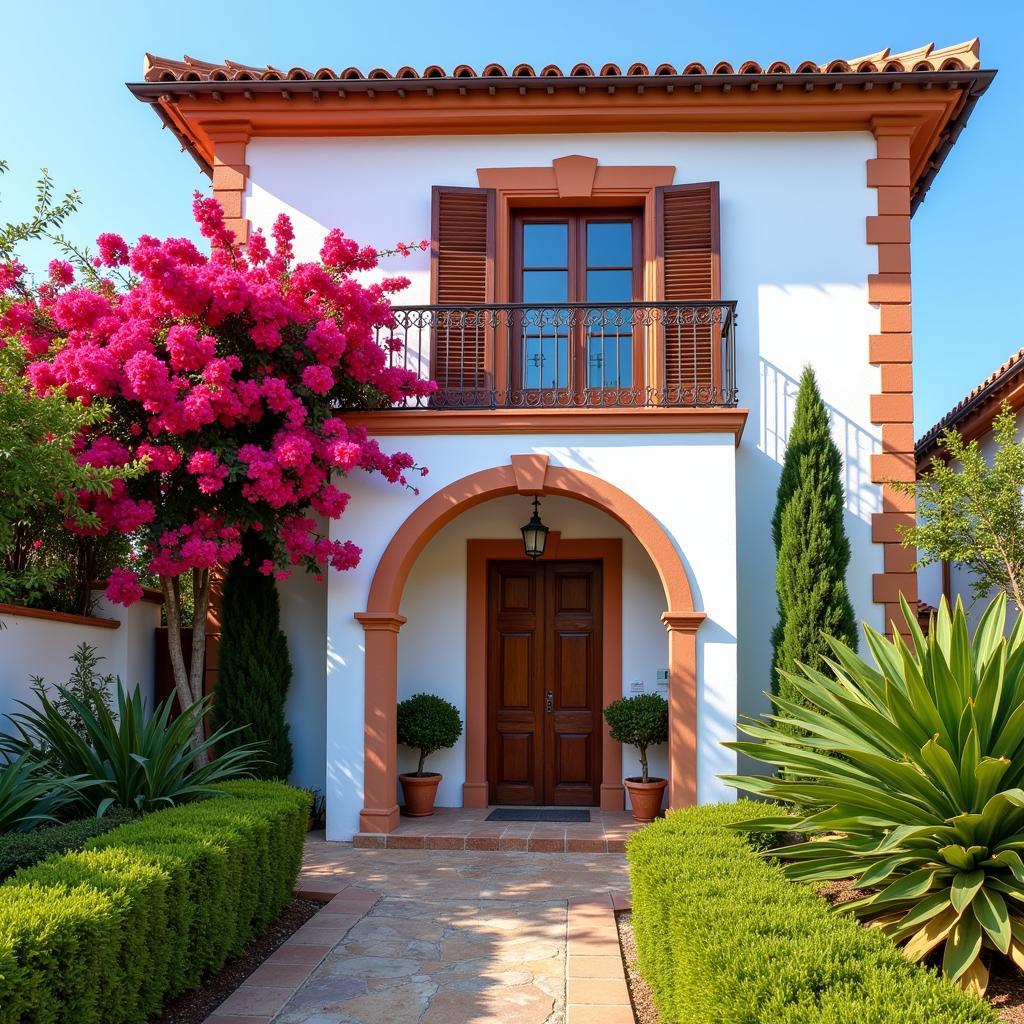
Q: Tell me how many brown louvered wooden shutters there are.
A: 2